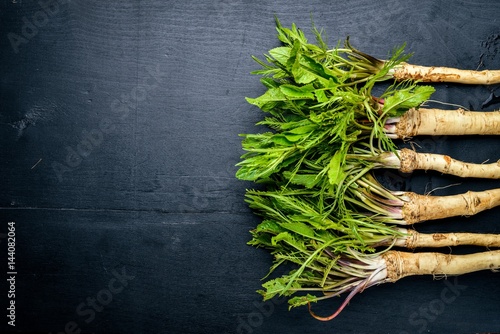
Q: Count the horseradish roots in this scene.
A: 6